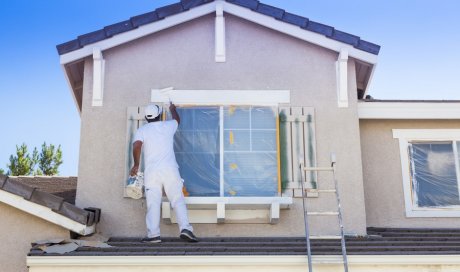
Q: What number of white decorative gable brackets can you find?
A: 3